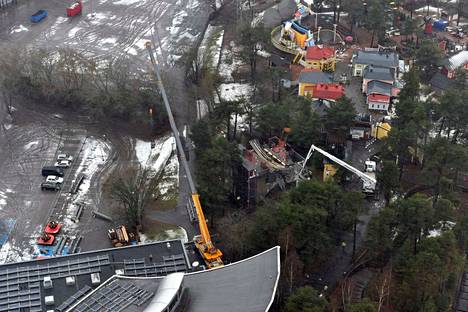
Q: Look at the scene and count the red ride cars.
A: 2